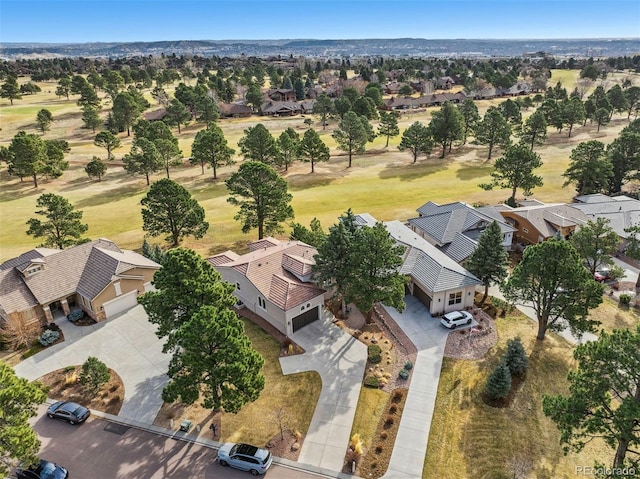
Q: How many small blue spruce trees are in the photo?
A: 2